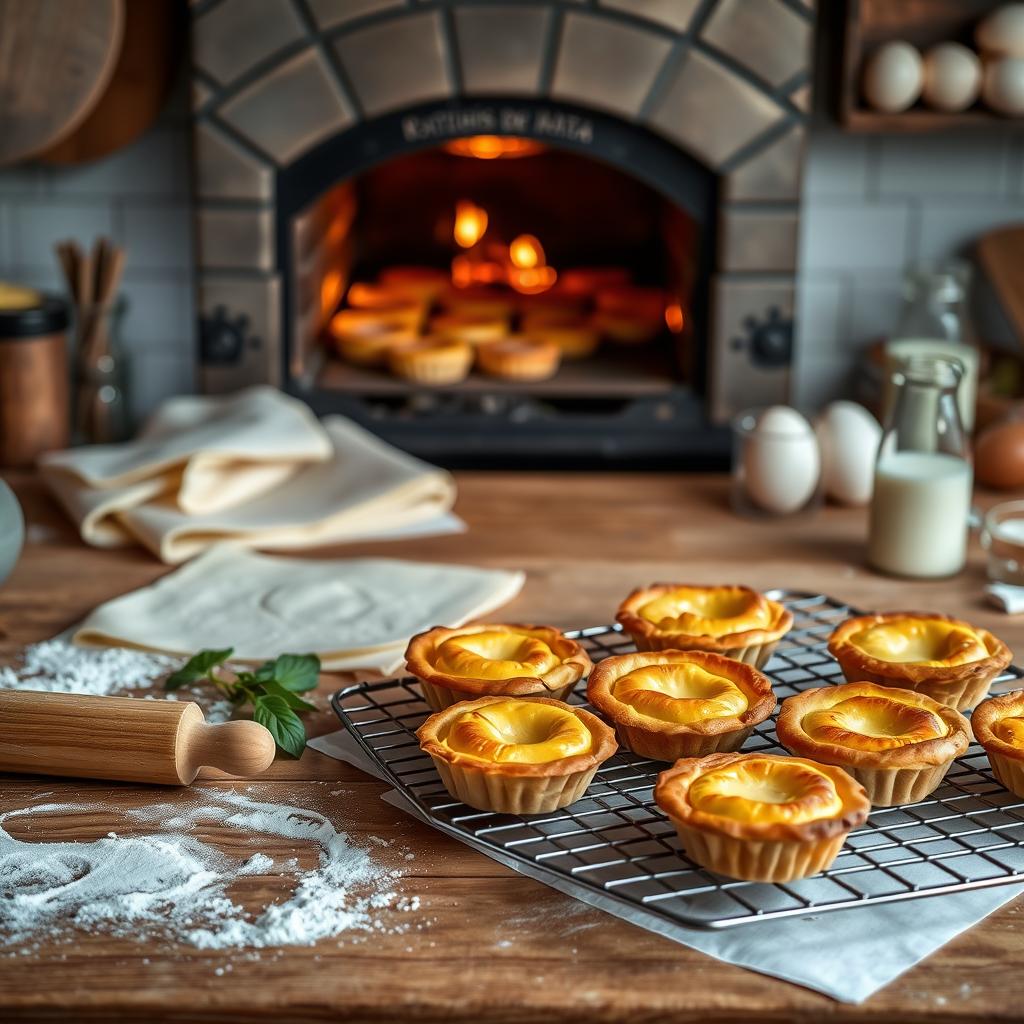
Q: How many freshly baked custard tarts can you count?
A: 8